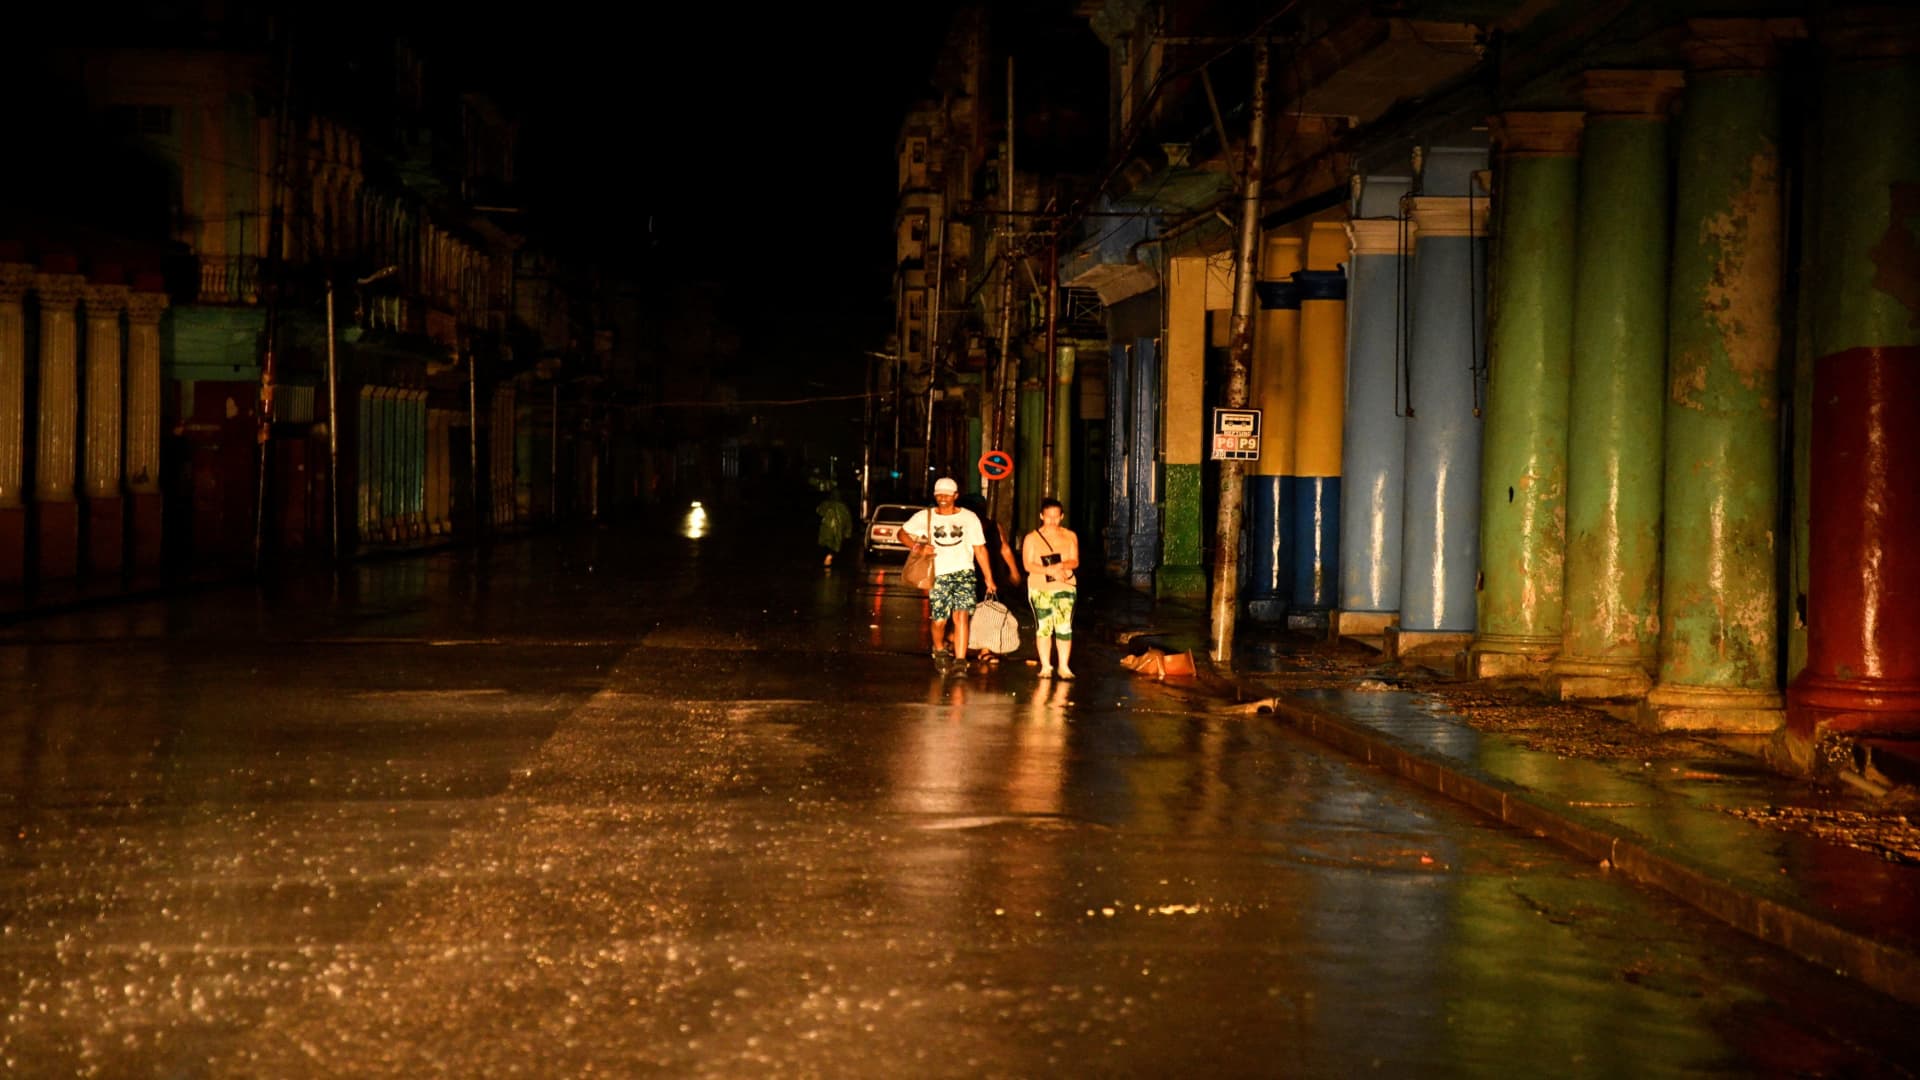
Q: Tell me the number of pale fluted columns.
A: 4